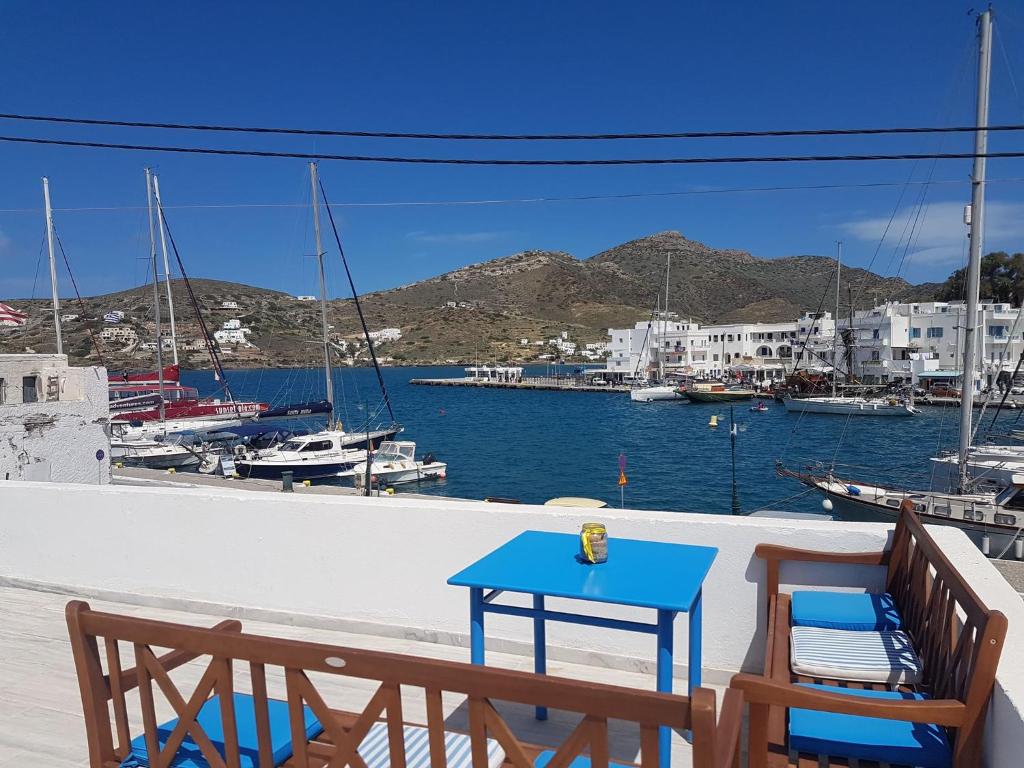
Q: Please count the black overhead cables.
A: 2